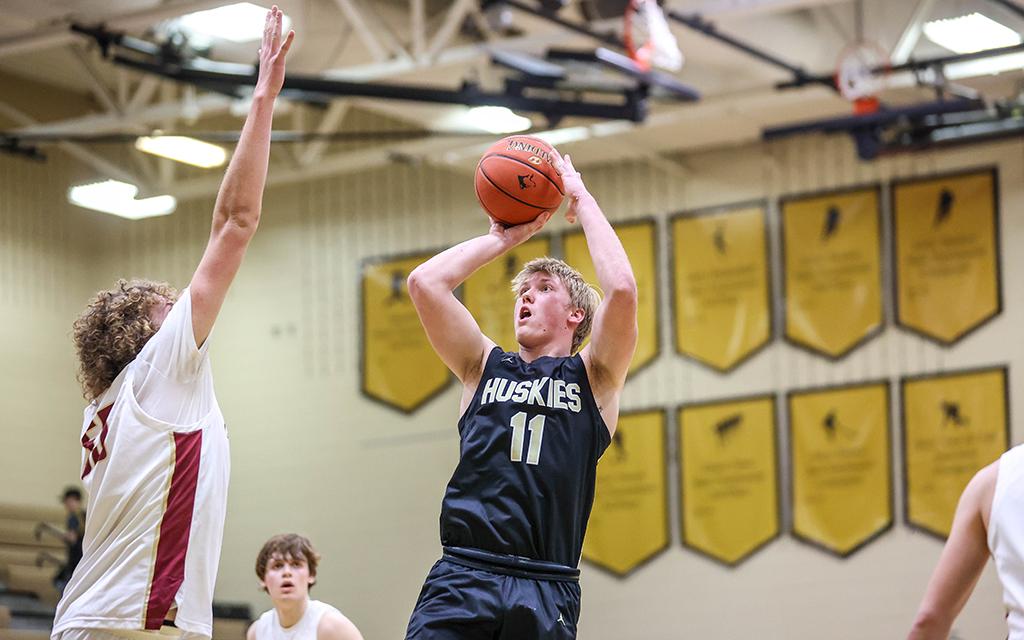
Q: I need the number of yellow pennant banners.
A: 10